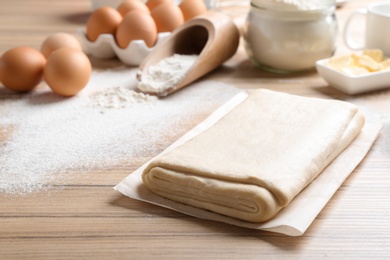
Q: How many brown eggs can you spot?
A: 9